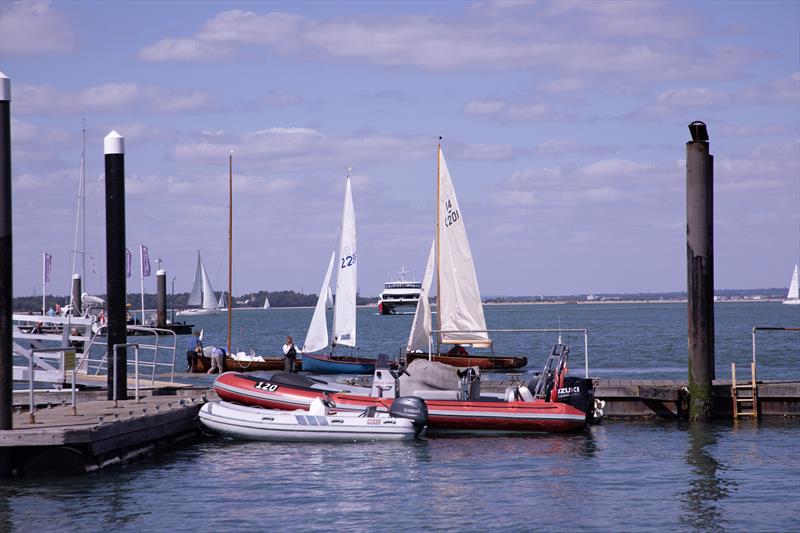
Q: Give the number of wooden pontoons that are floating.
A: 2